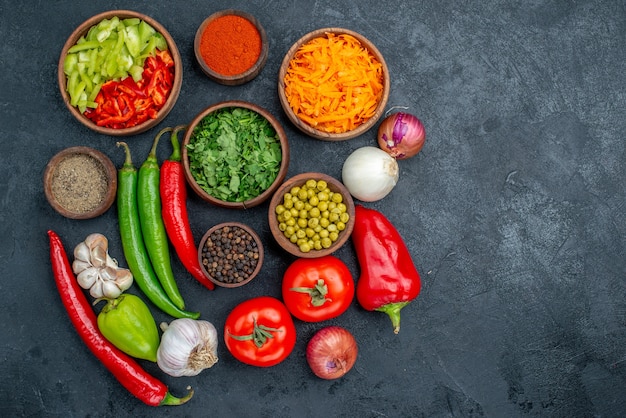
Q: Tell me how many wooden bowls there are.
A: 7